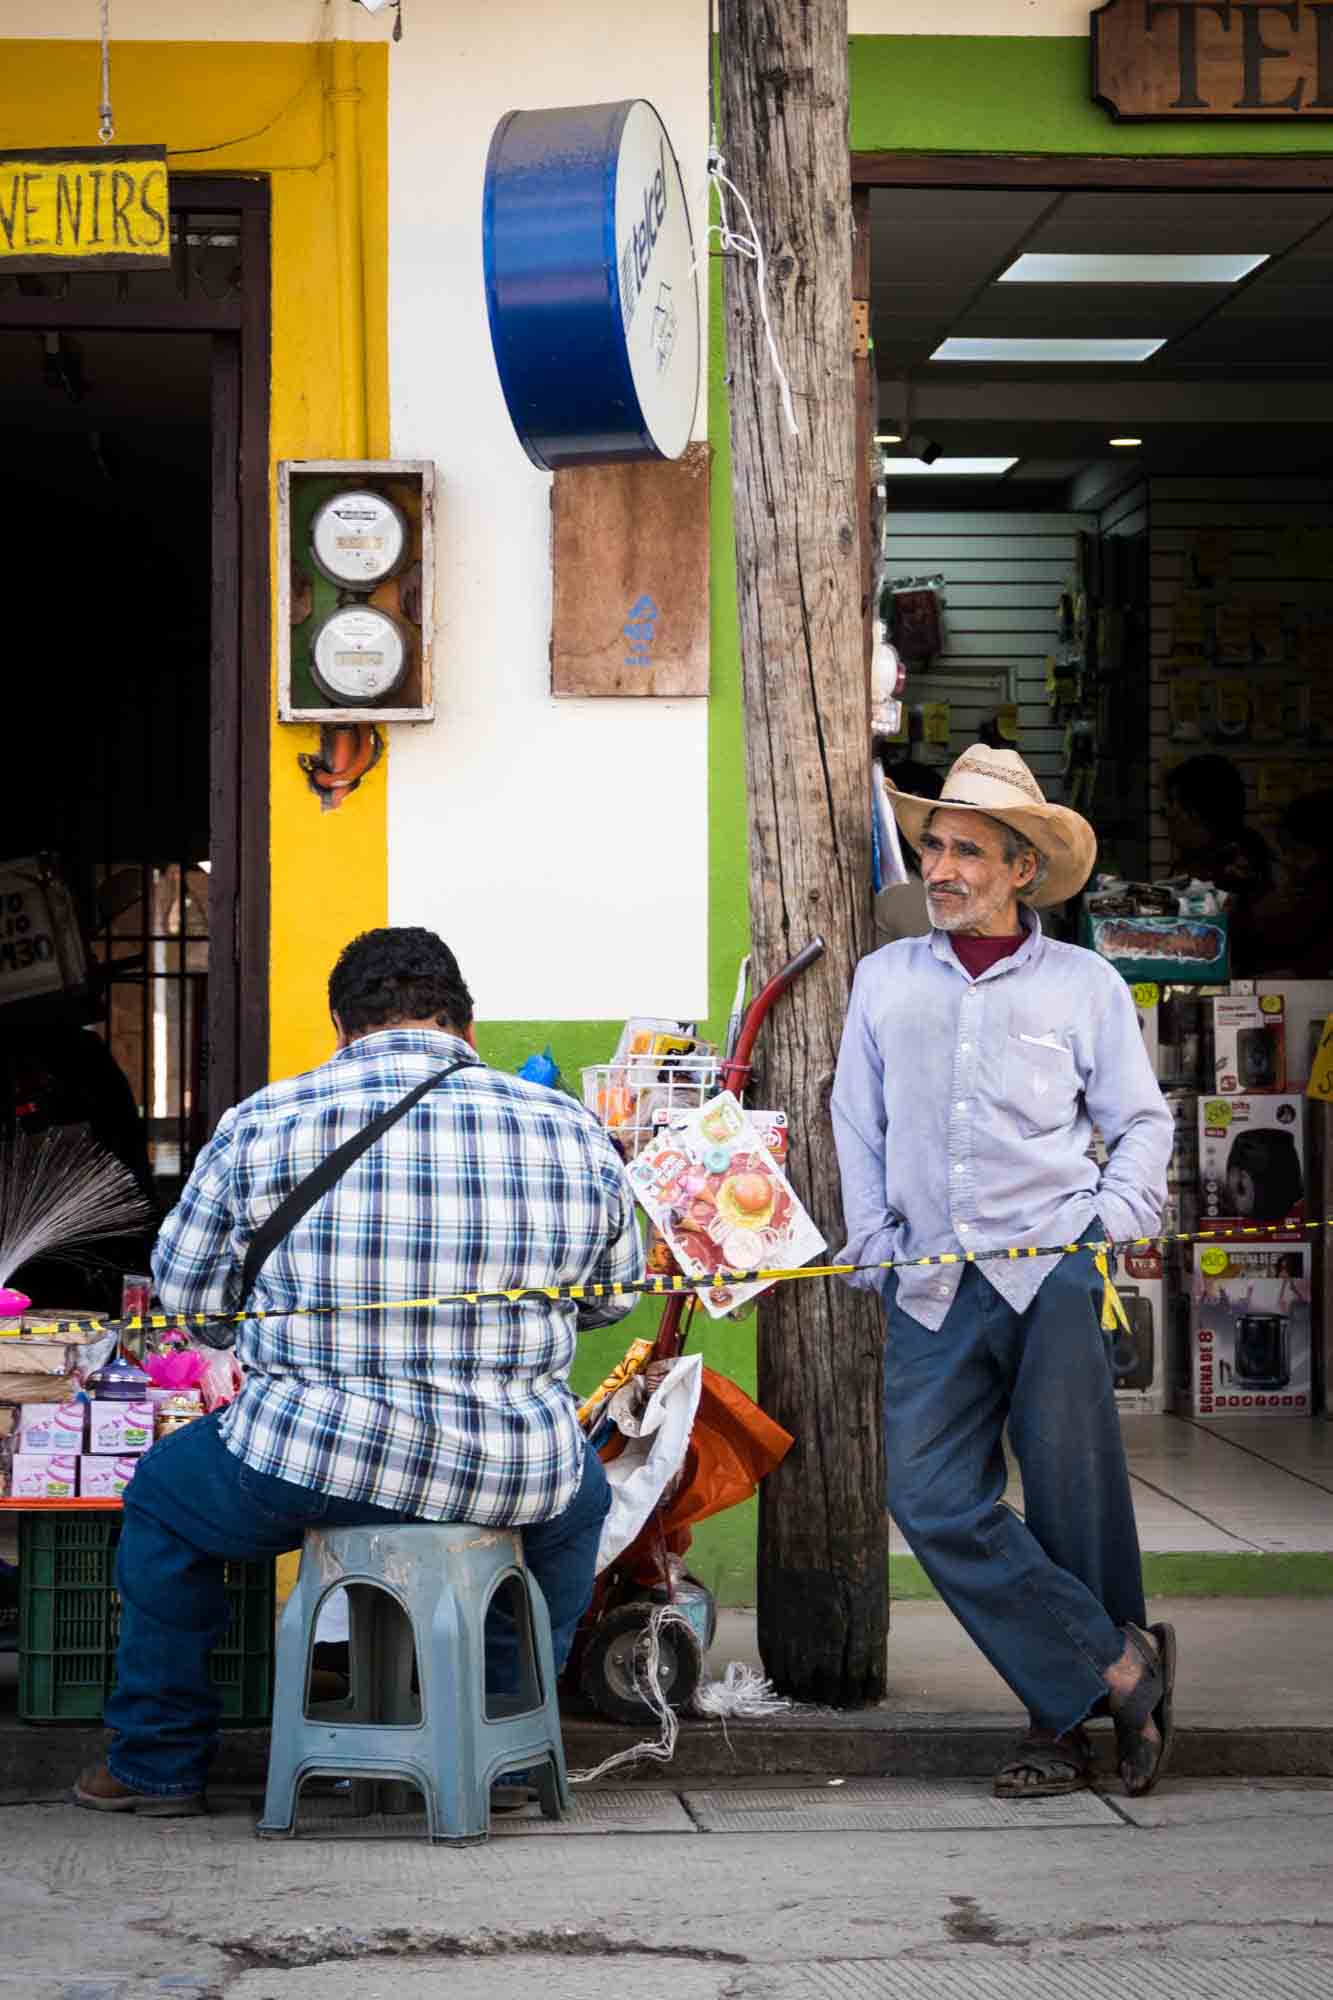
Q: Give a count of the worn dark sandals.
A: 2